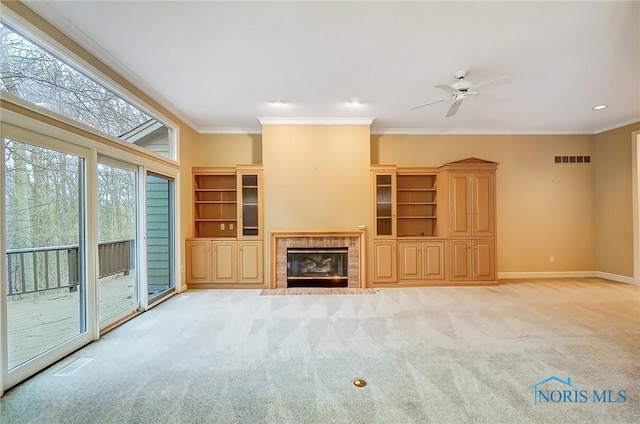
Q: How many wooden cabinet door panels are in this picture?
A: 10